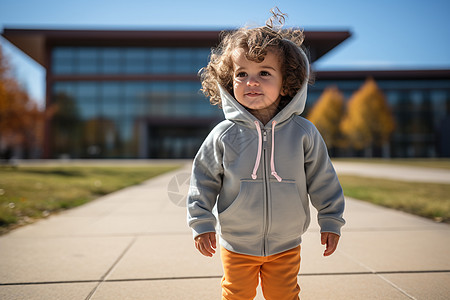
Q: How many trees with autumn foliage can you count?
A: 3